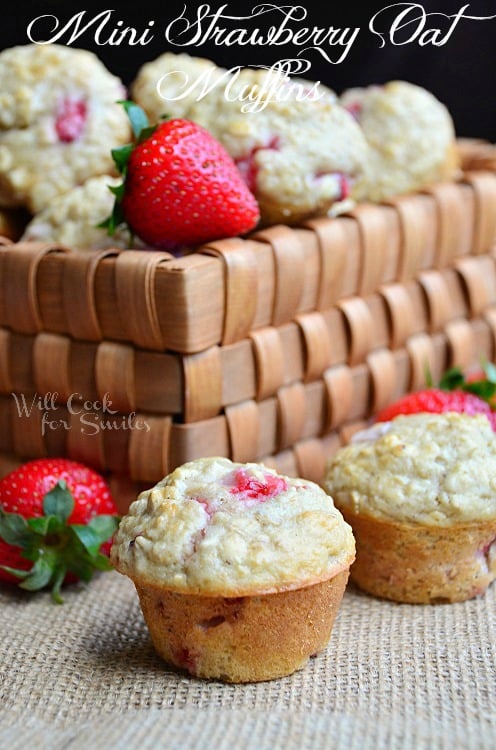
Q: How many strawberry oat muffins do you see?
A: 7